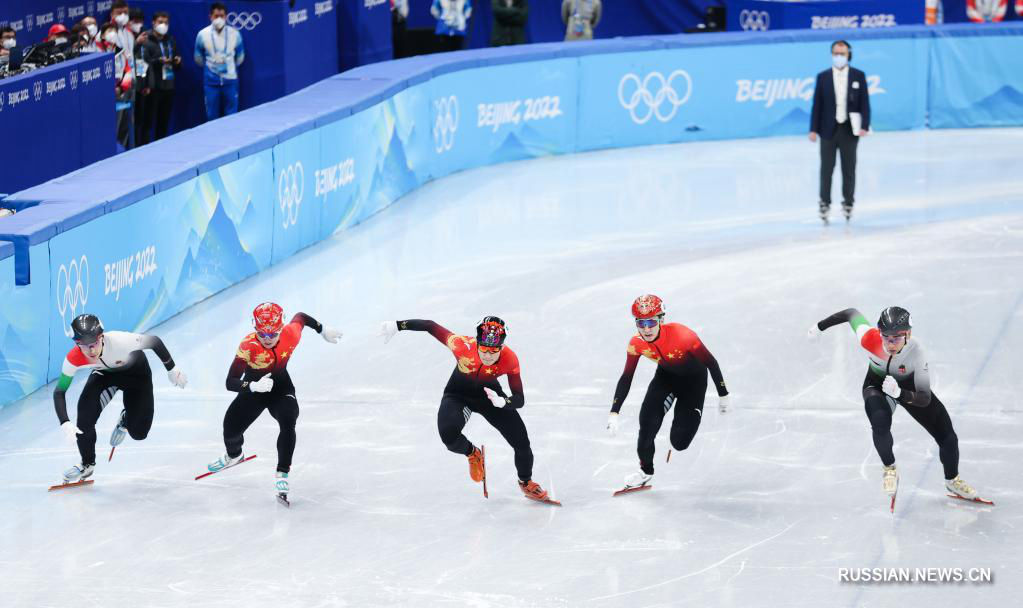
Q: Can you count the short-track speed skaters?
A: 5